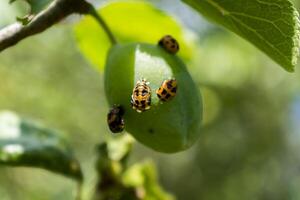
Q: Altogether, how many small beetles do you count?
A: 4